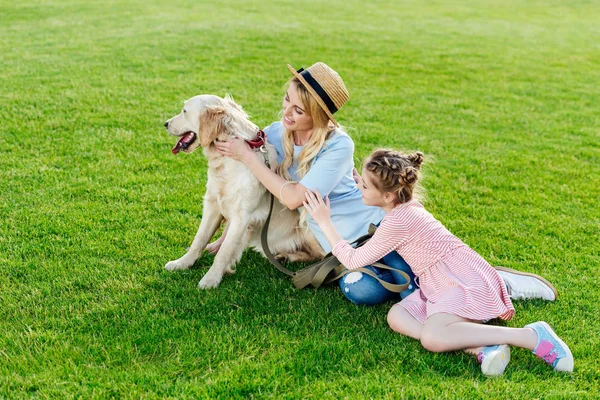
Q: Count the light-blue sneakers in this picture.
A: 2